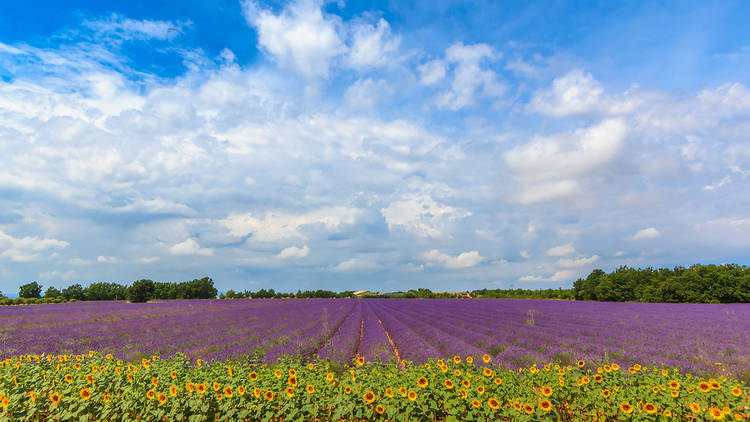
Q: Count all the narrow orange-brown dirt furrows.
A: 2